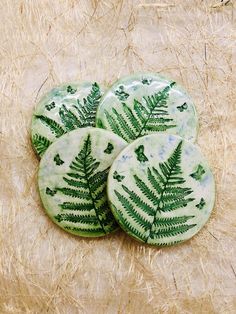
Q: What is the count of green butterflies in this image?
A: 12